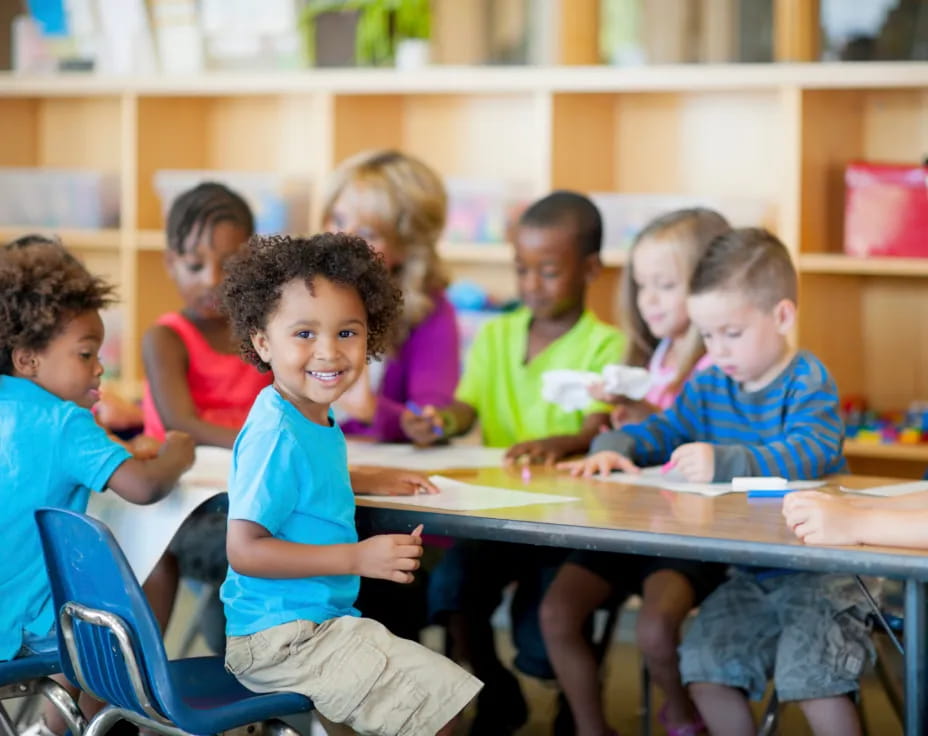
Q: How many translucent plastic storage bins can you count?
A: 4